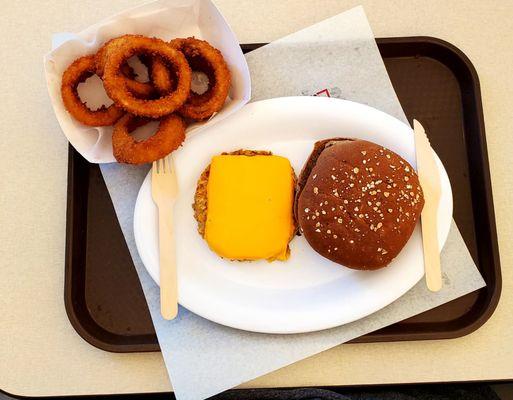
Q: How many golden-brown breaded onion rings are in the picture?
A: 5